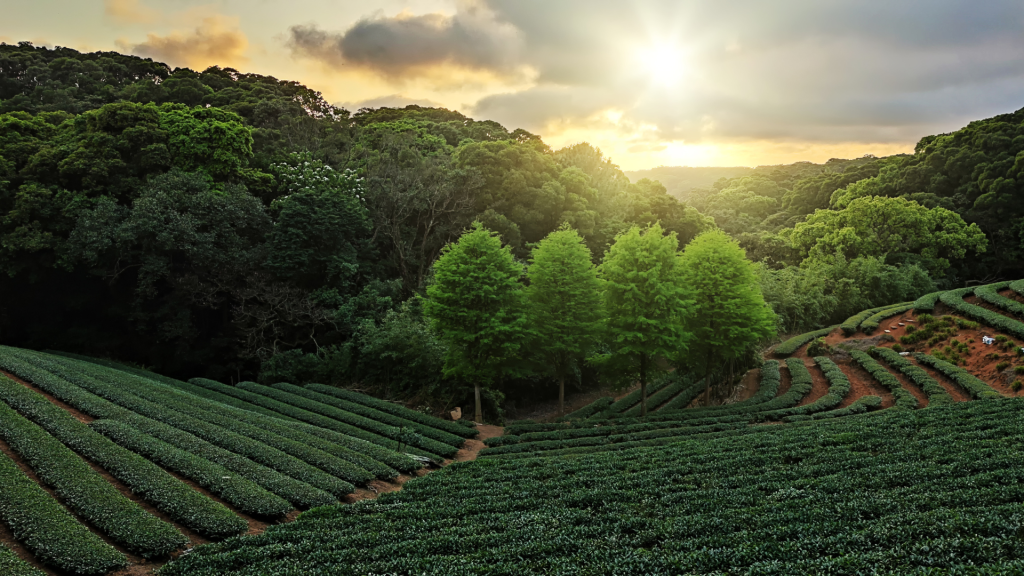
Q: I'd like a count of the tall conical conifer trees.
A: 4